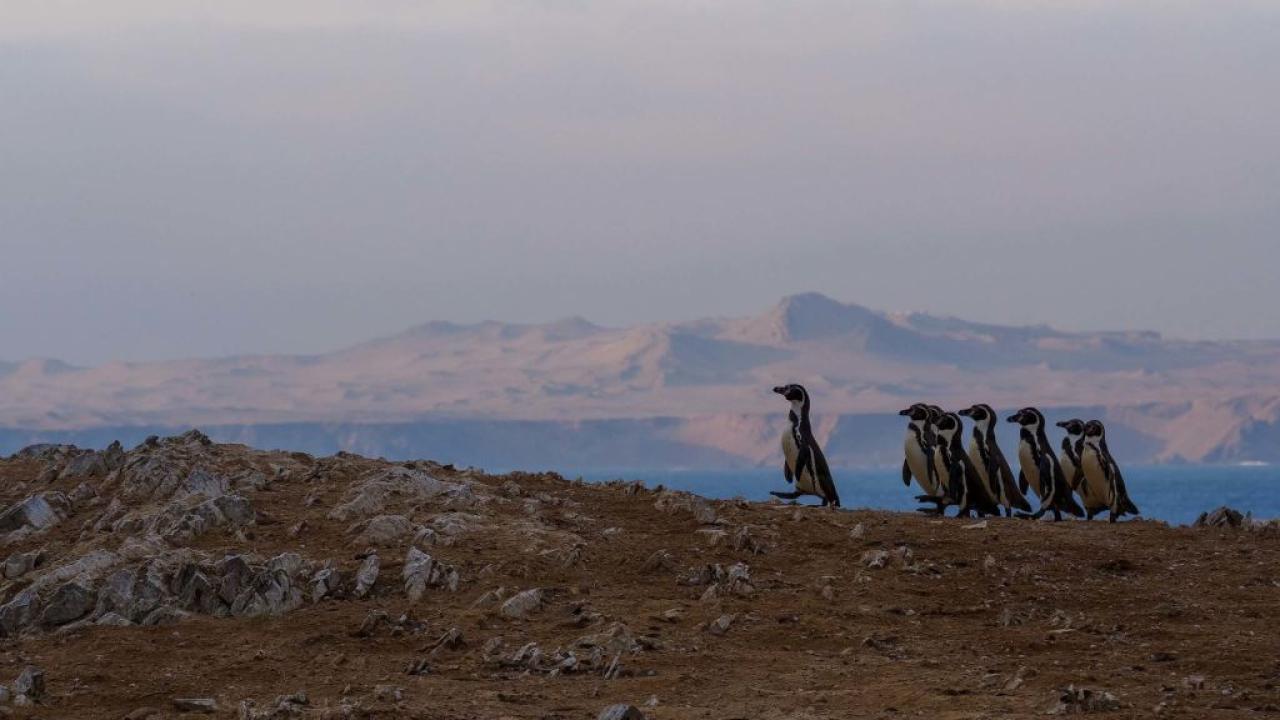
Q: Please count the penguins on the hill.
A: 8